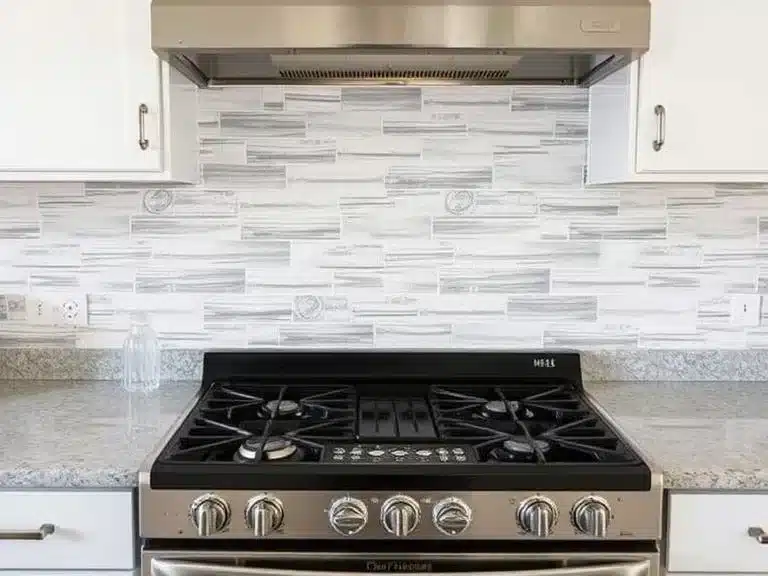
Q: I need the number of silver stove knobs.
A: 7